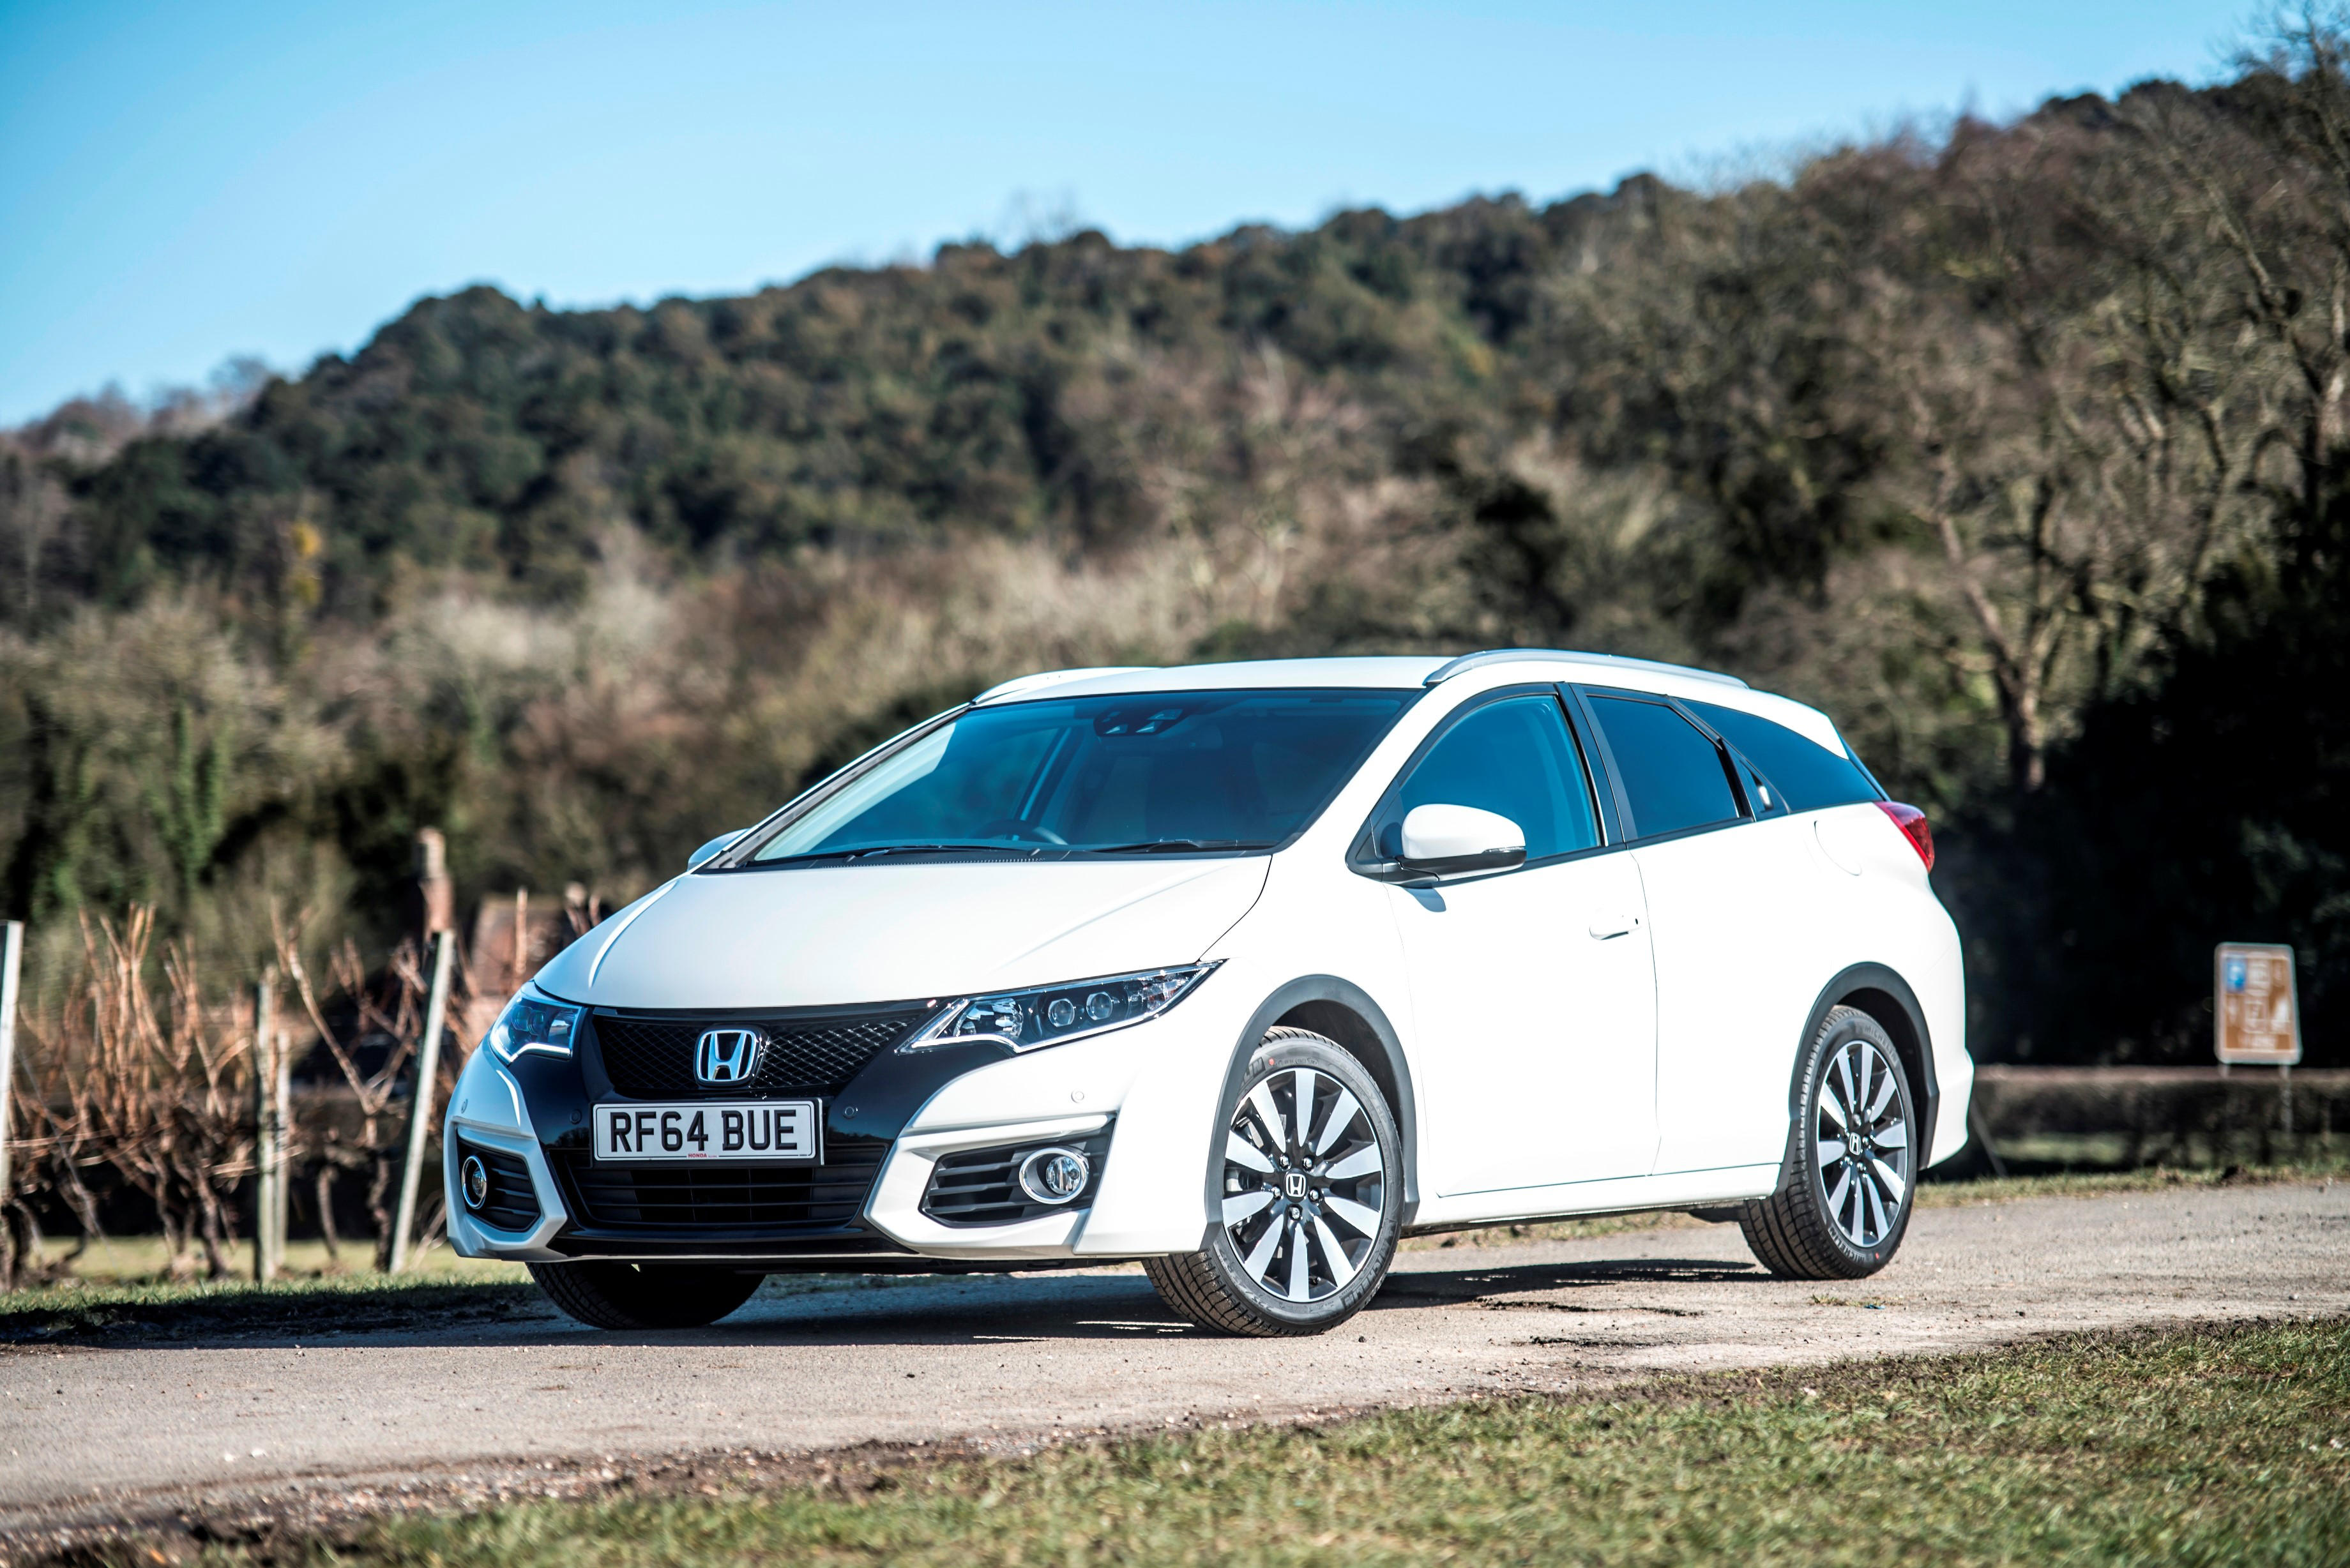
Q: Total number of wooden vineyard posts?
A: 4